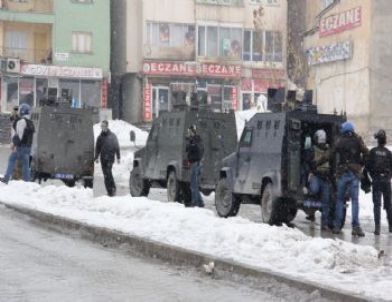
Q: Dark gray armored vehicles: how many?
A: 3